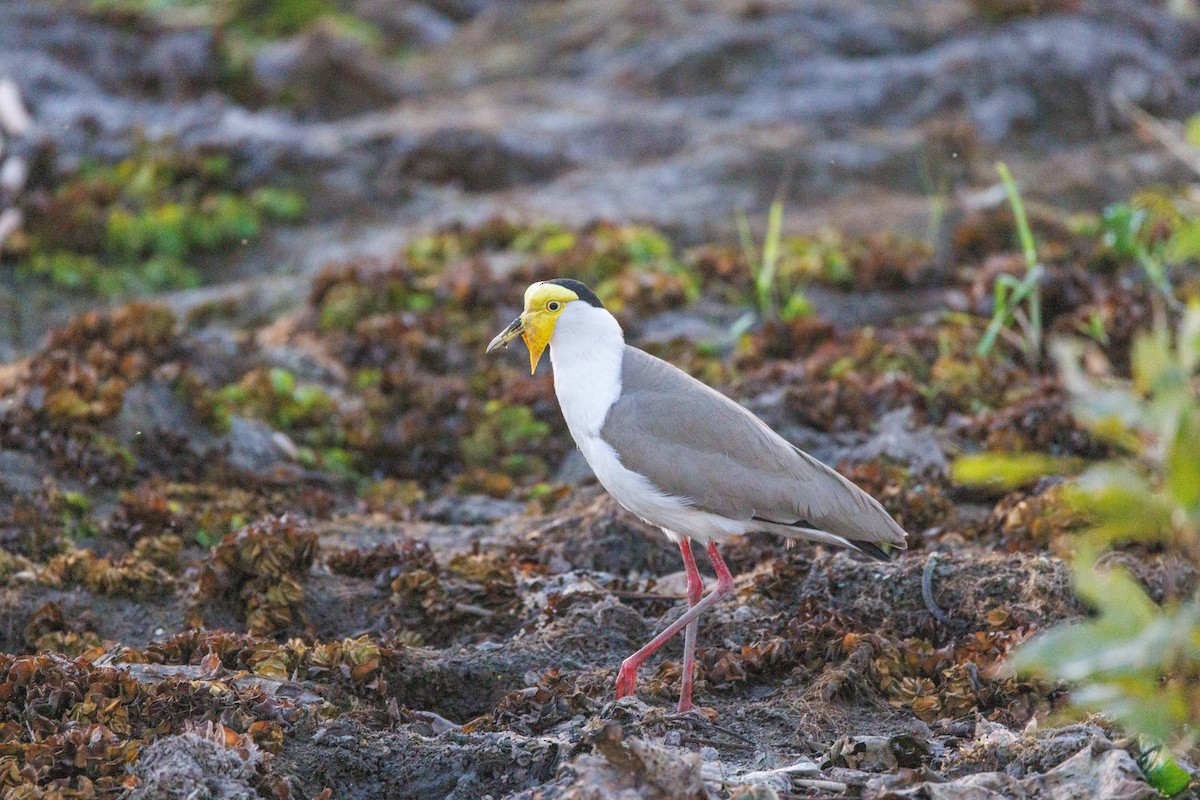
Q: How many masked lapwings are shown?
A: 1